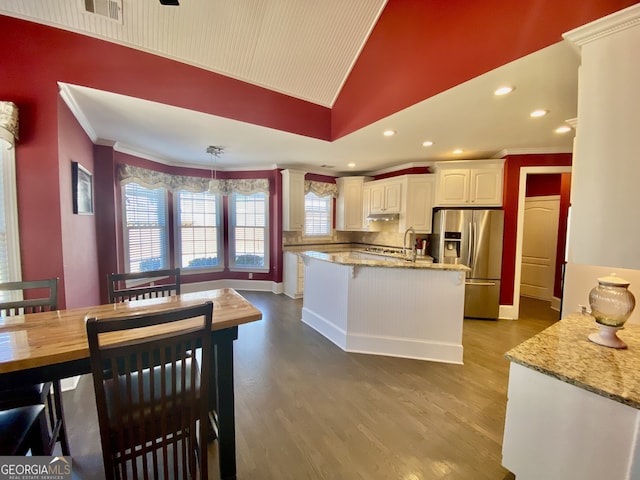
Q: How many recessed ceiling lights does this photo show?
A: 7